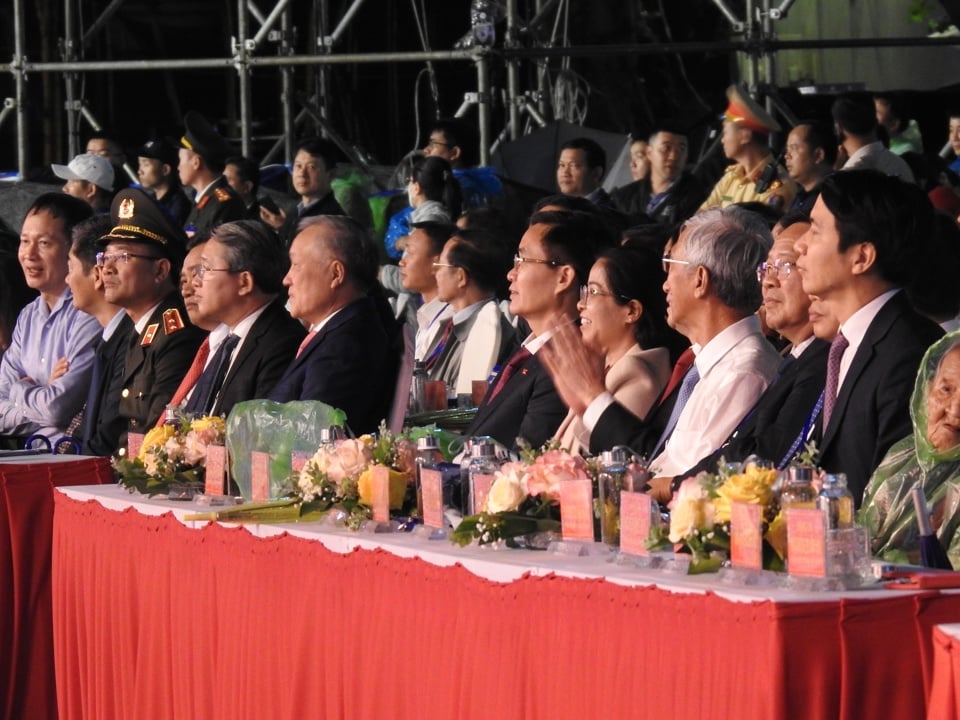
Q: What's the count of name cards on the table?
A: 11